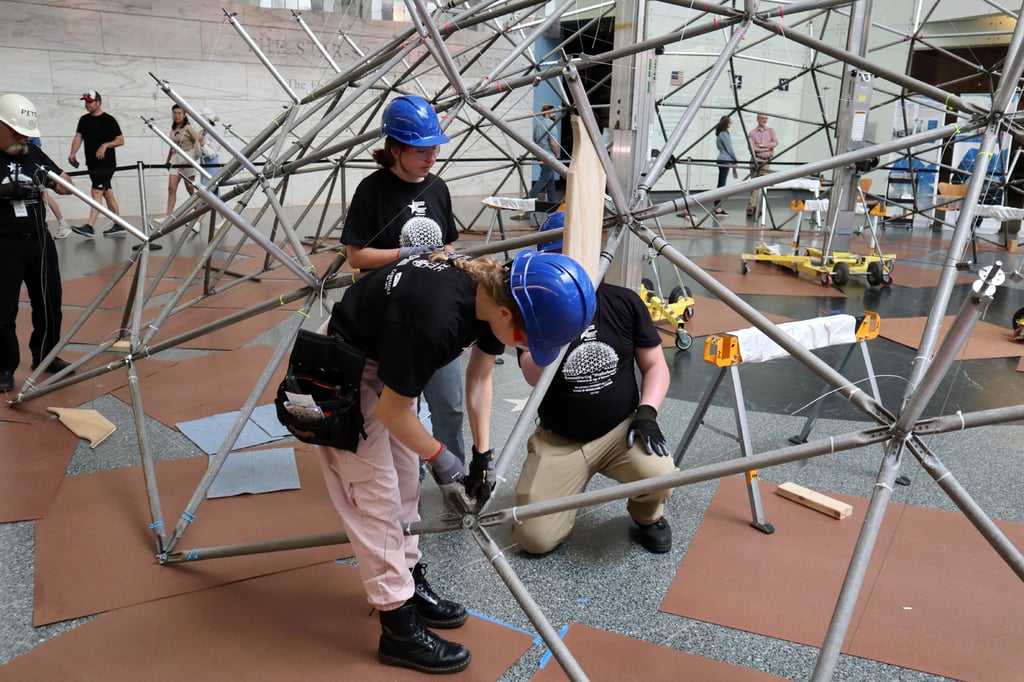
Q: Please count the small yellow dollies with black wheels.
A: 2